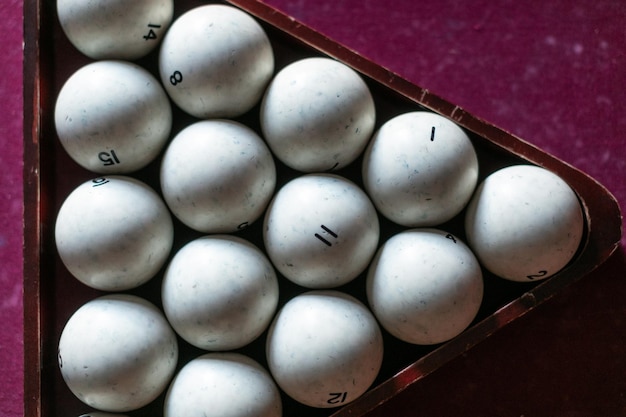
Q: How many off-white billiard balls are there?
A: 15